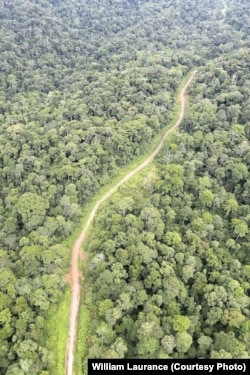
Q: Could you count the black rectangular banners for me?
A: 1